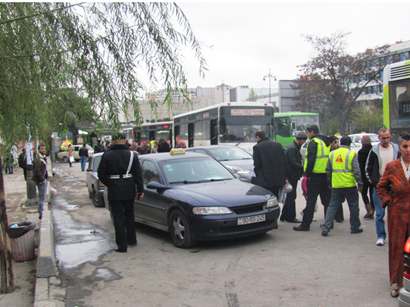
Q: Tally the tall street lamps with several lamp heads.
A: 2